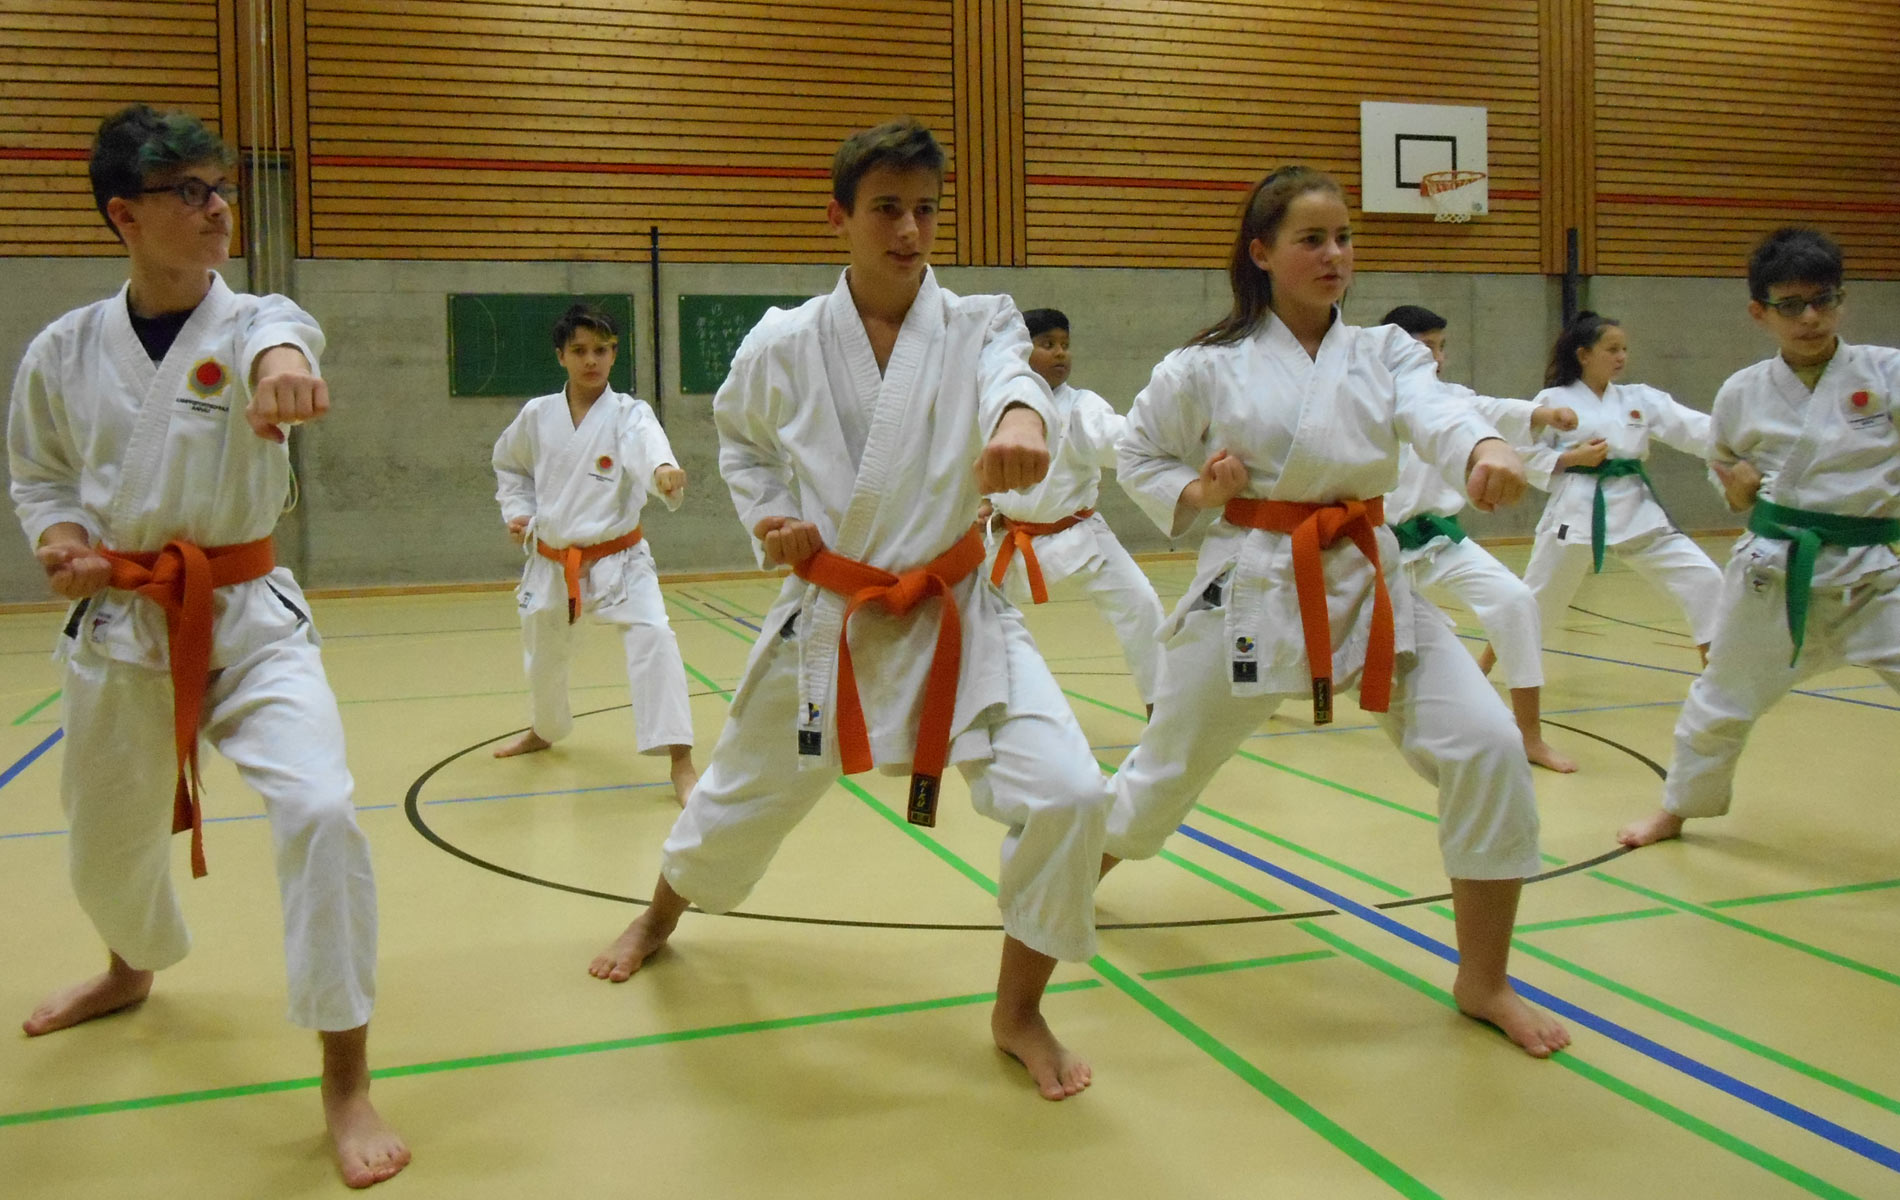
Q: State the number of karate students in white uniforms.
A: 8